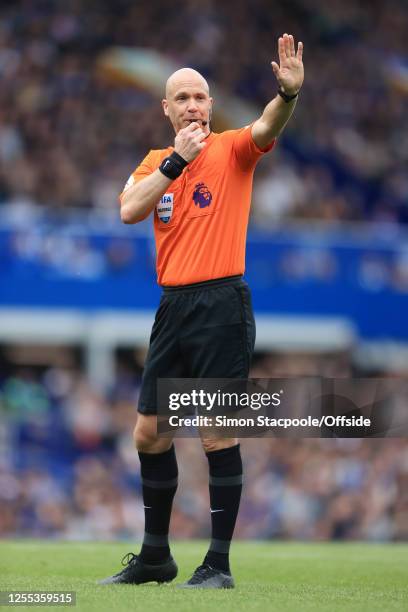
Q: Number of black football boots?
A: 2